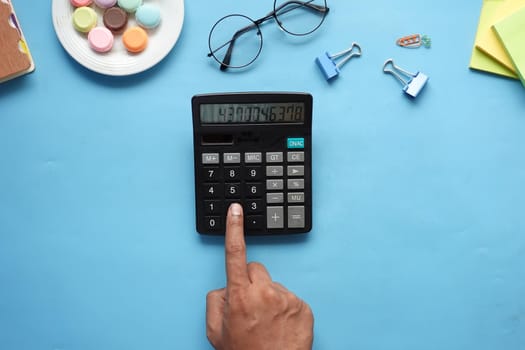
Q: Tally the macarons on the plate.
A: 8